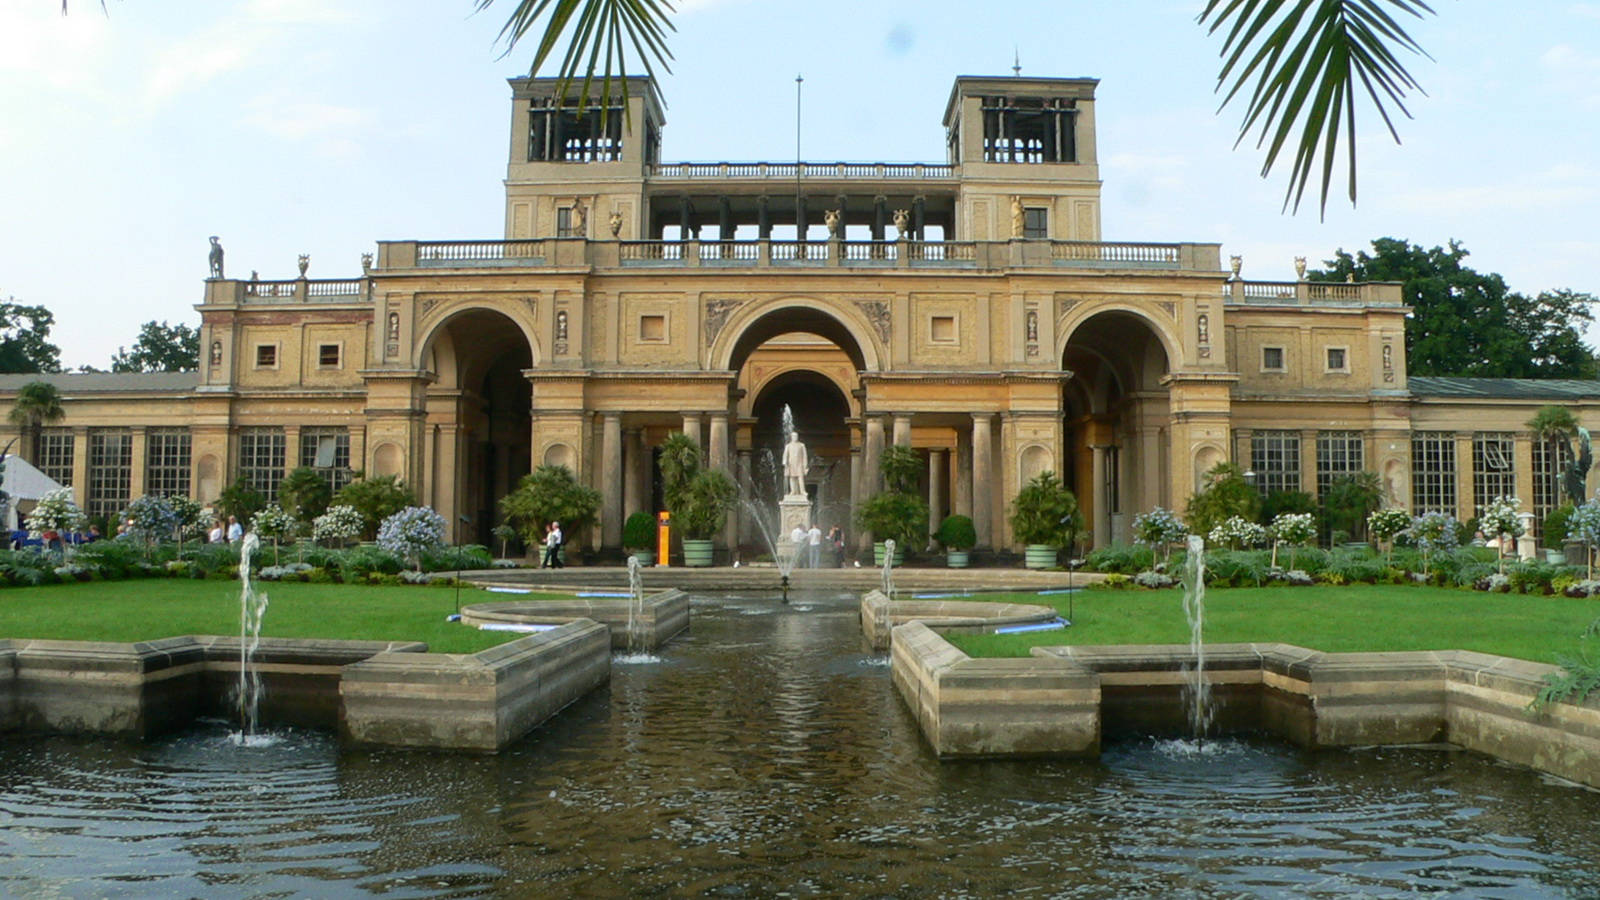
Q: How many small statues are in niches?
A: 6